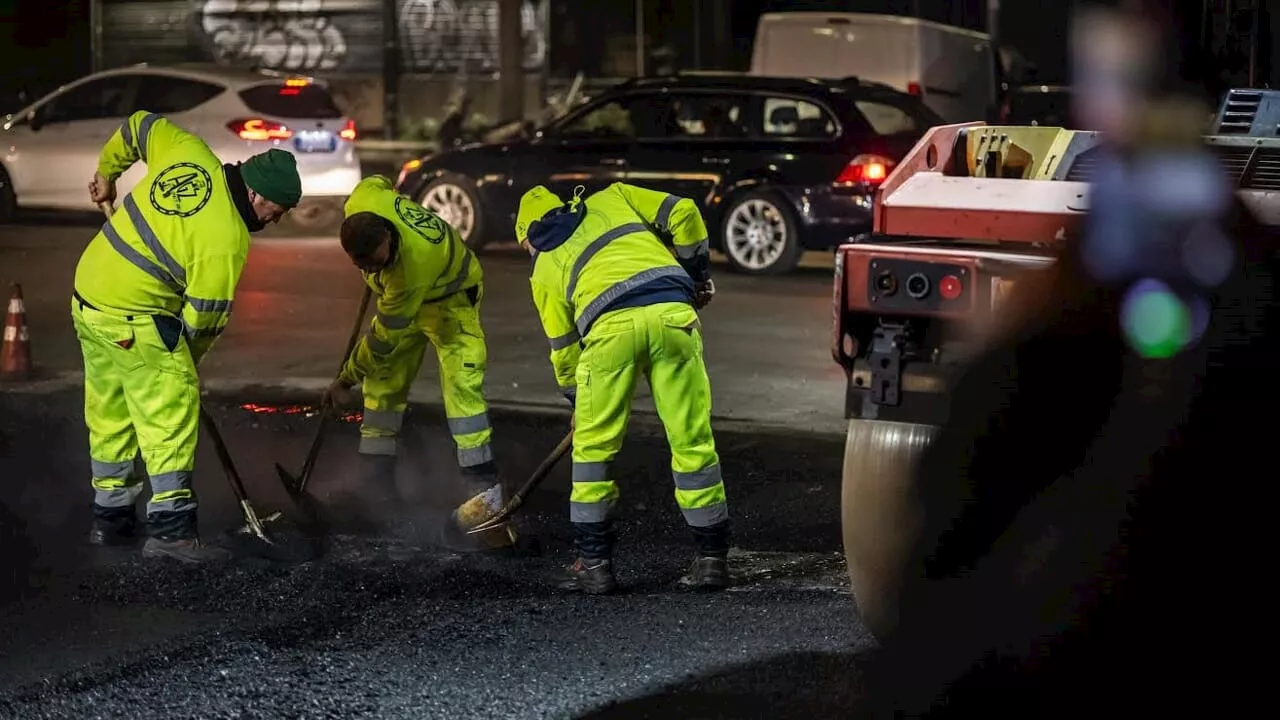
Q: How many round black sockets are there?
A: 2